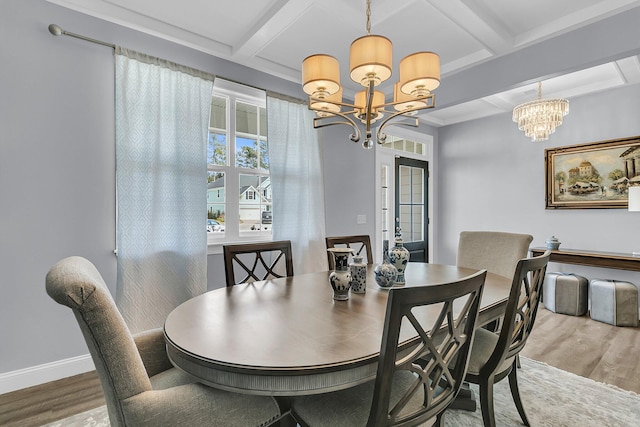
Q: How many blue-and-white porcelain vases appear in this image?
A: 4